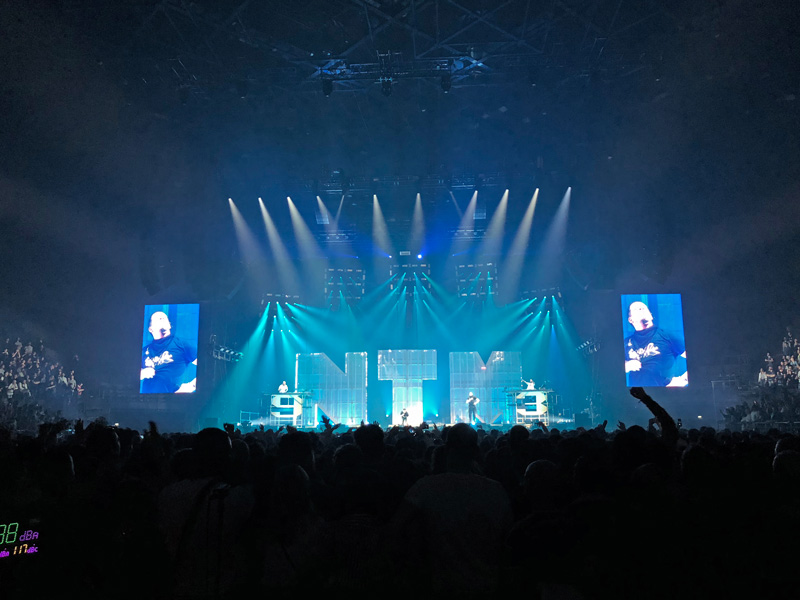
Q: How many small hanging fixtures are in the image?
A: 3